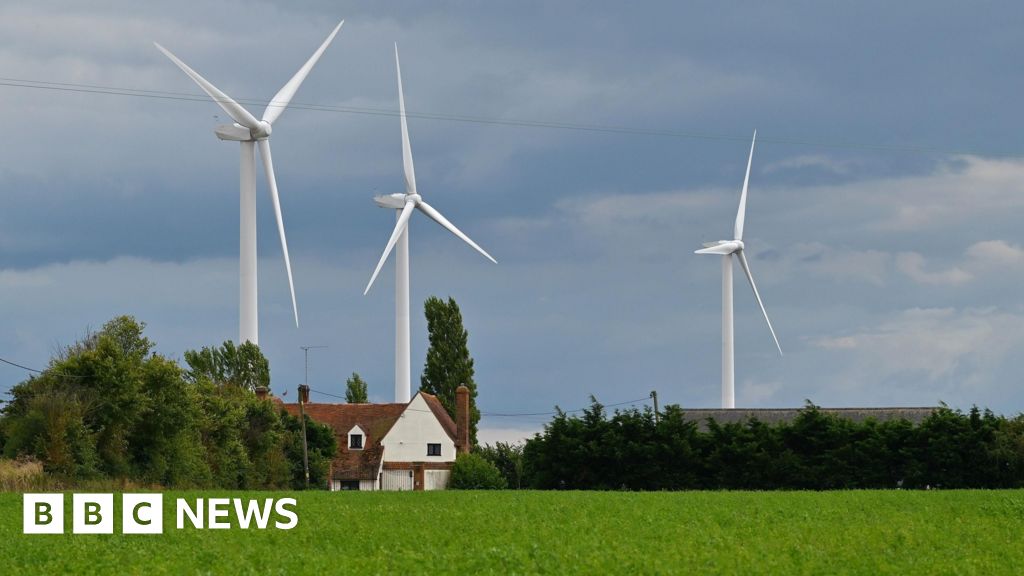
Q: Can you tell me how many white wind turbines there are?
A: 3